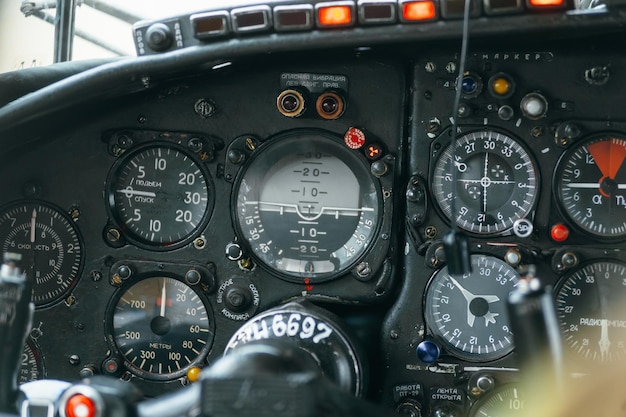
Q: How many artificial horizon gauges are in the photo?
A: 1